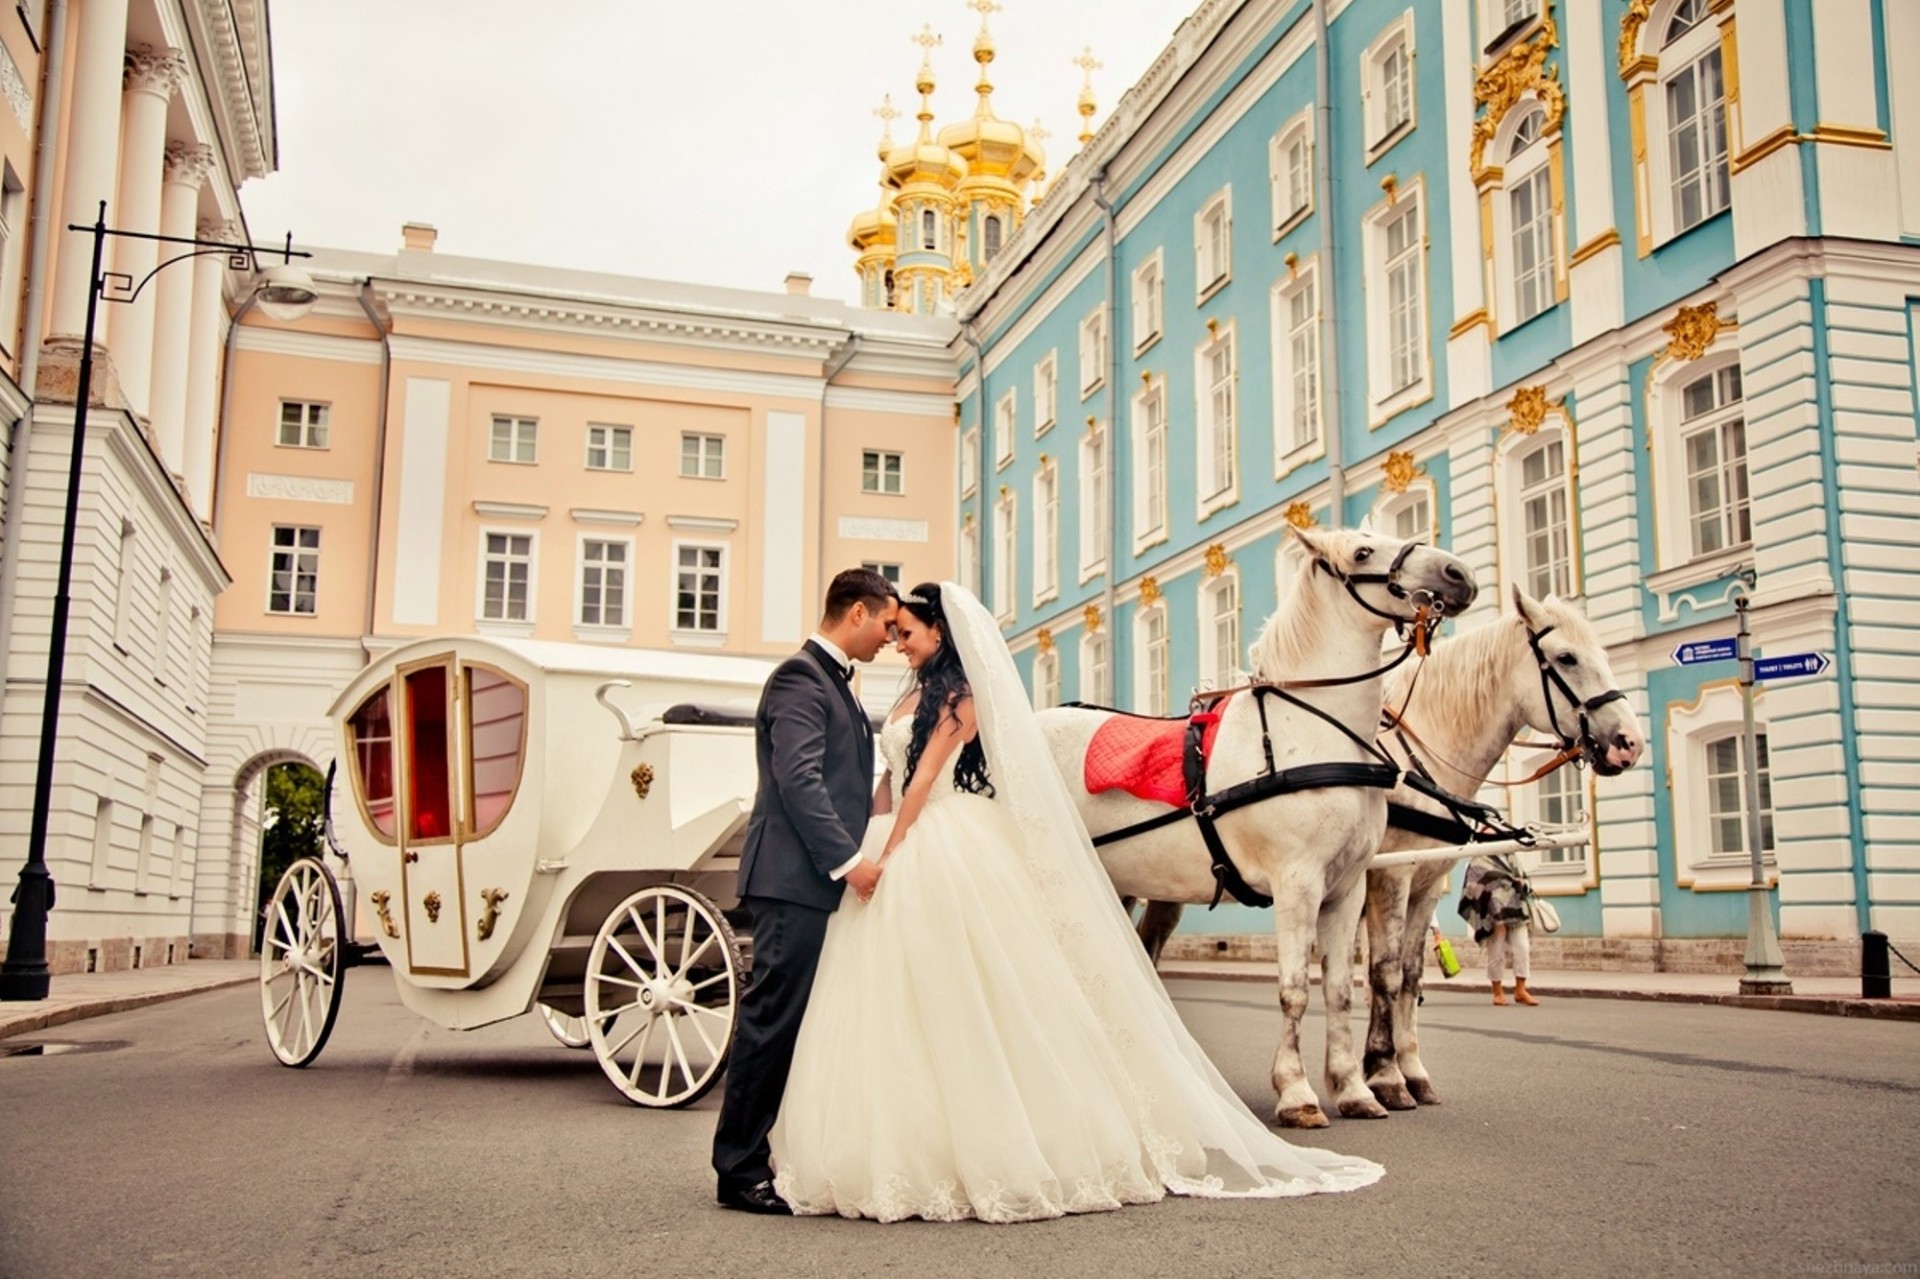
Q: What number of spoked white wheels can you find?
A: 3